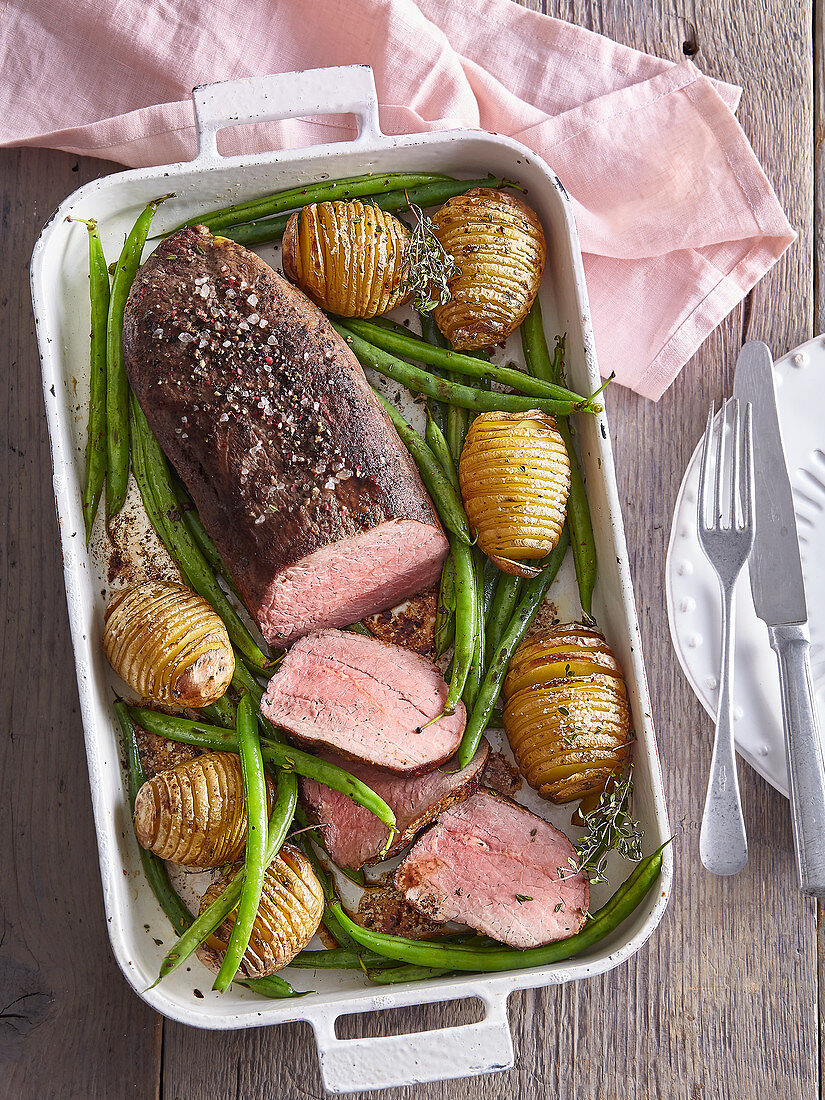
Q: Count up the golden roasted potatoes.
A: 7